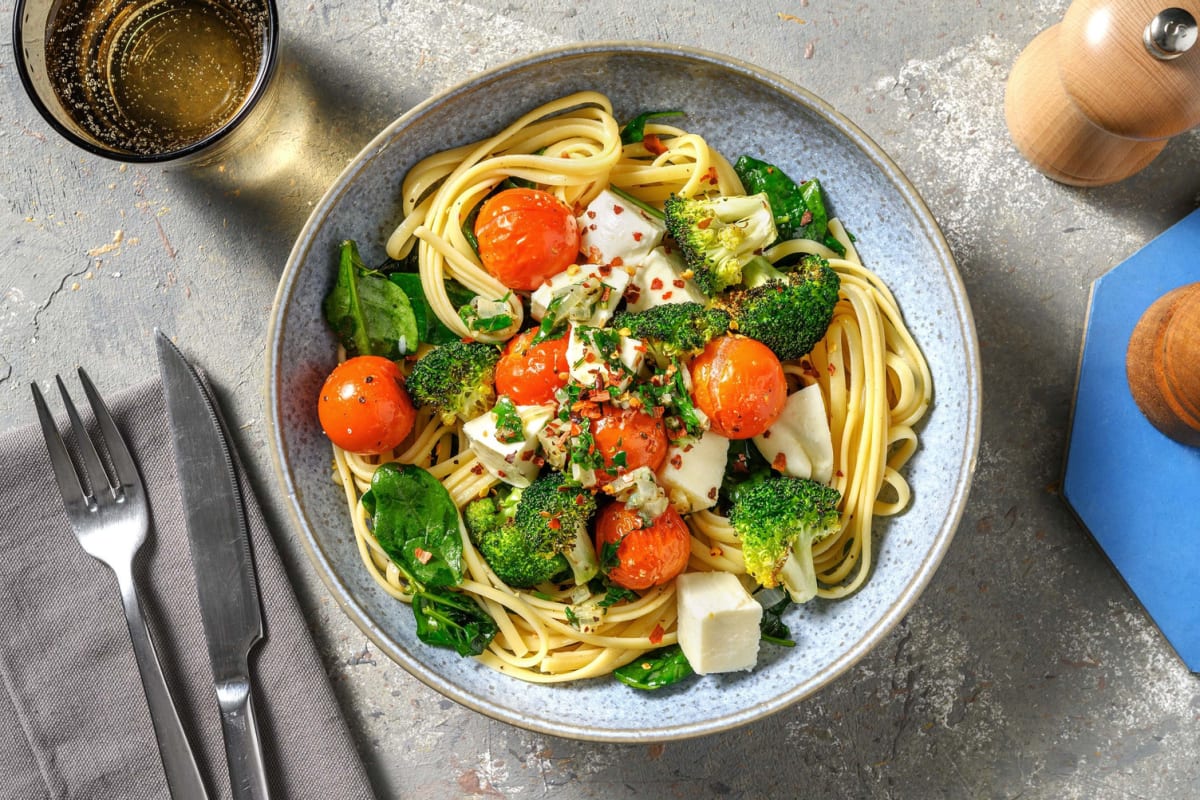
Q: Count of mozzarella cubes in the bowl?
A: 8